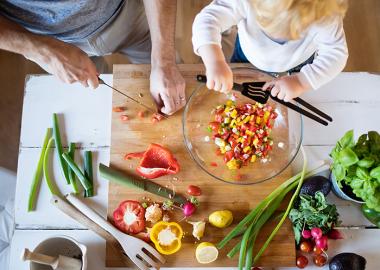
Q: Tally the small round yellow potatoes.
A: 0